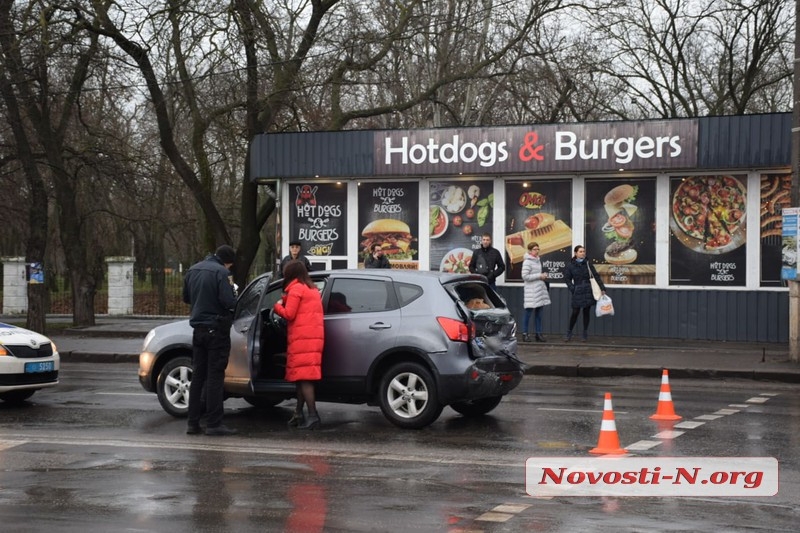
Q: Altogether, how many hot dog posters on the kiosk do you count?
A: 1